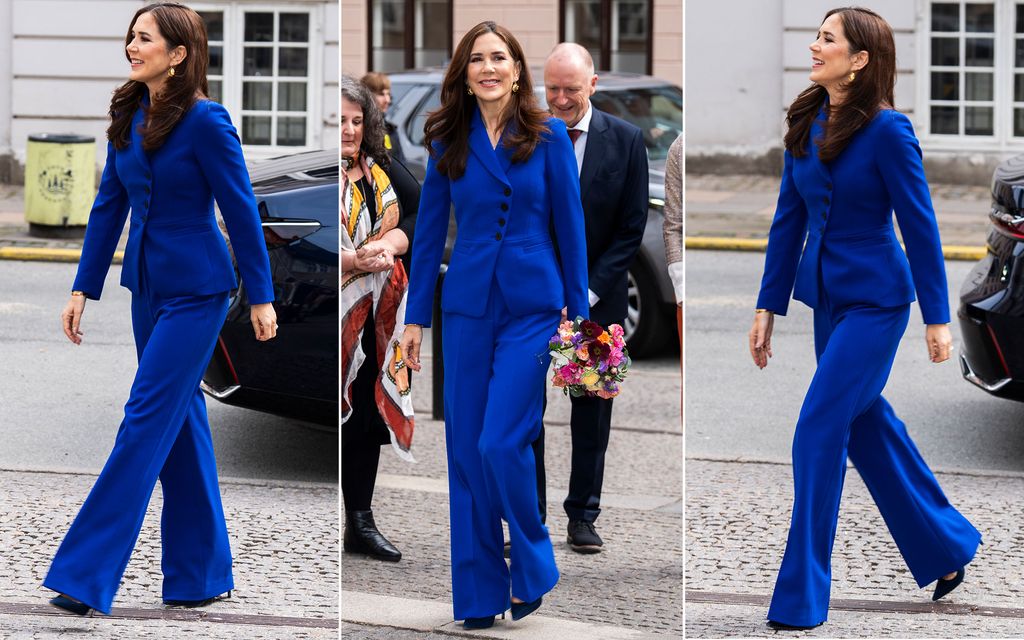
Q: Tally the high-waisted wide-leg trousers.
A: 3